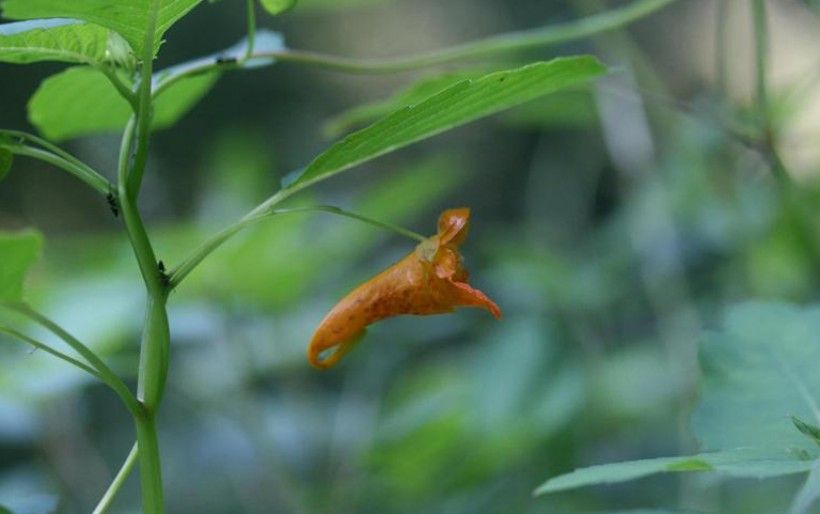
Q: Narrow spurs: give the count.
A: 1